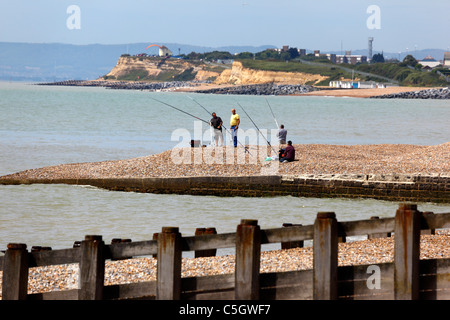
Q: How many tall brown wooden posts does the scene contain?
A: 6